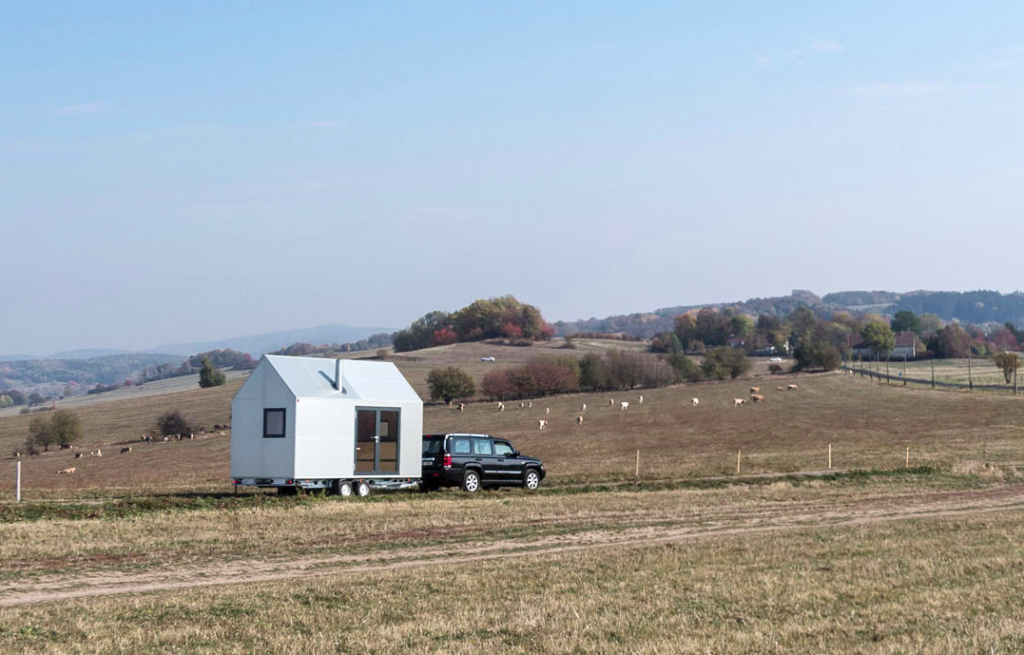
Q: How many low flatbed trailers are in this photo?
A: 1